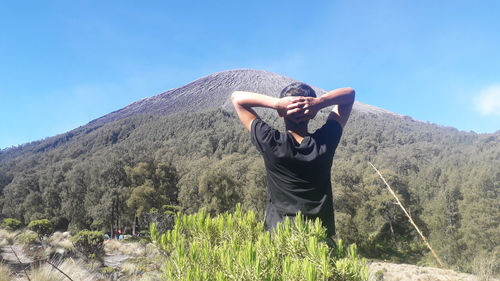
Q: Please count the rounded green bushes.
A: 3